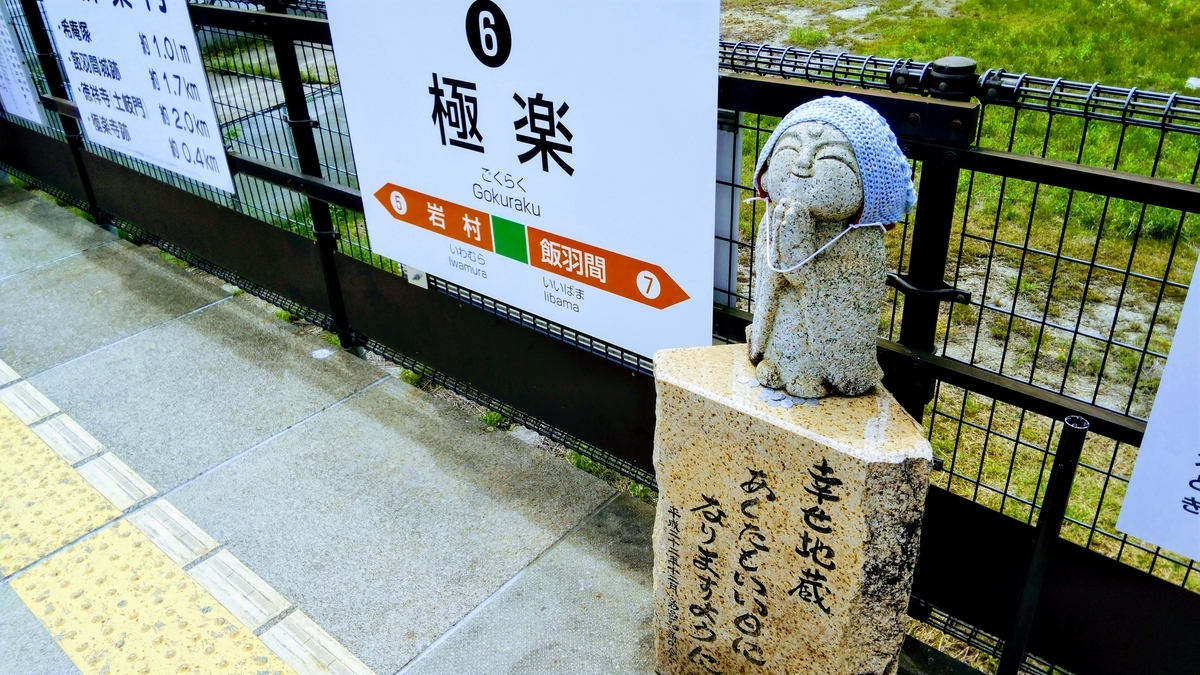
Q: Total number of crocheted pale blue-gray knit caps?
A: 1